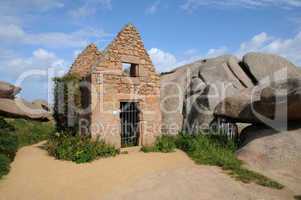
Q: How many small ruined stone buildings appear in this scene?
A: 1